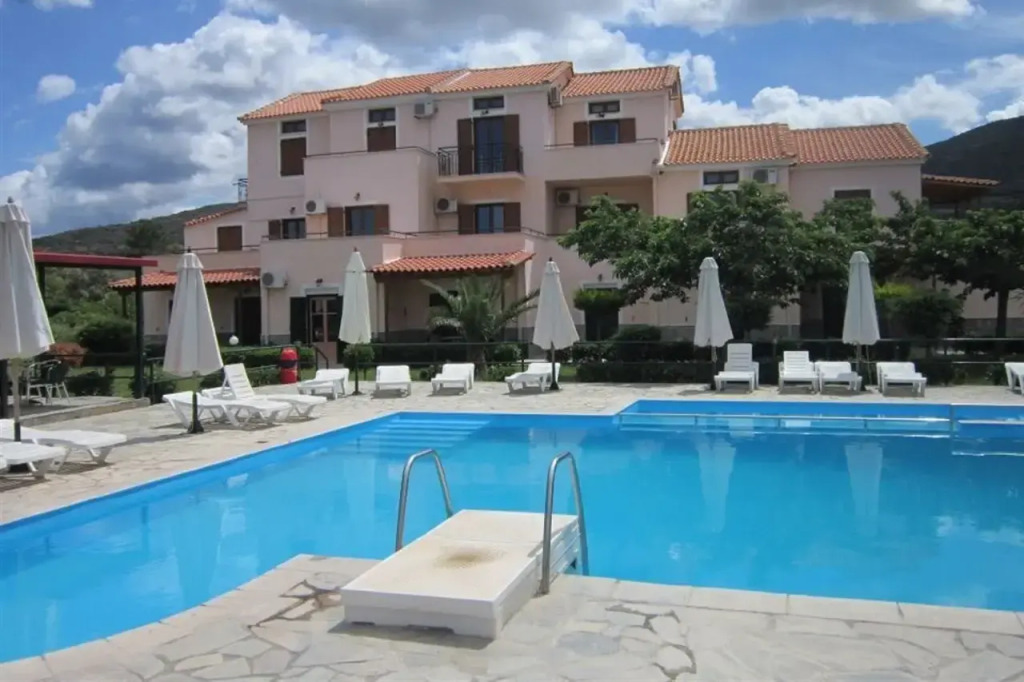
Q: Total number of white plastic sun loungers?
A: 13